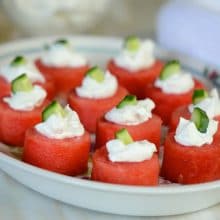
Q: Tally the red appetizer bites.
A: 11